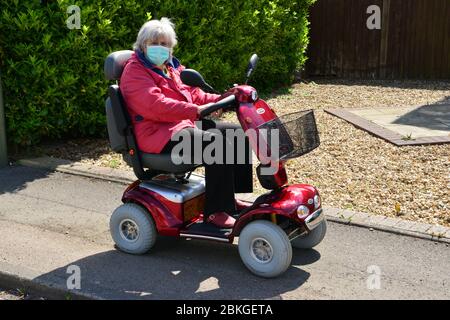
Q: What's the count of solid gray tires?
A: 3